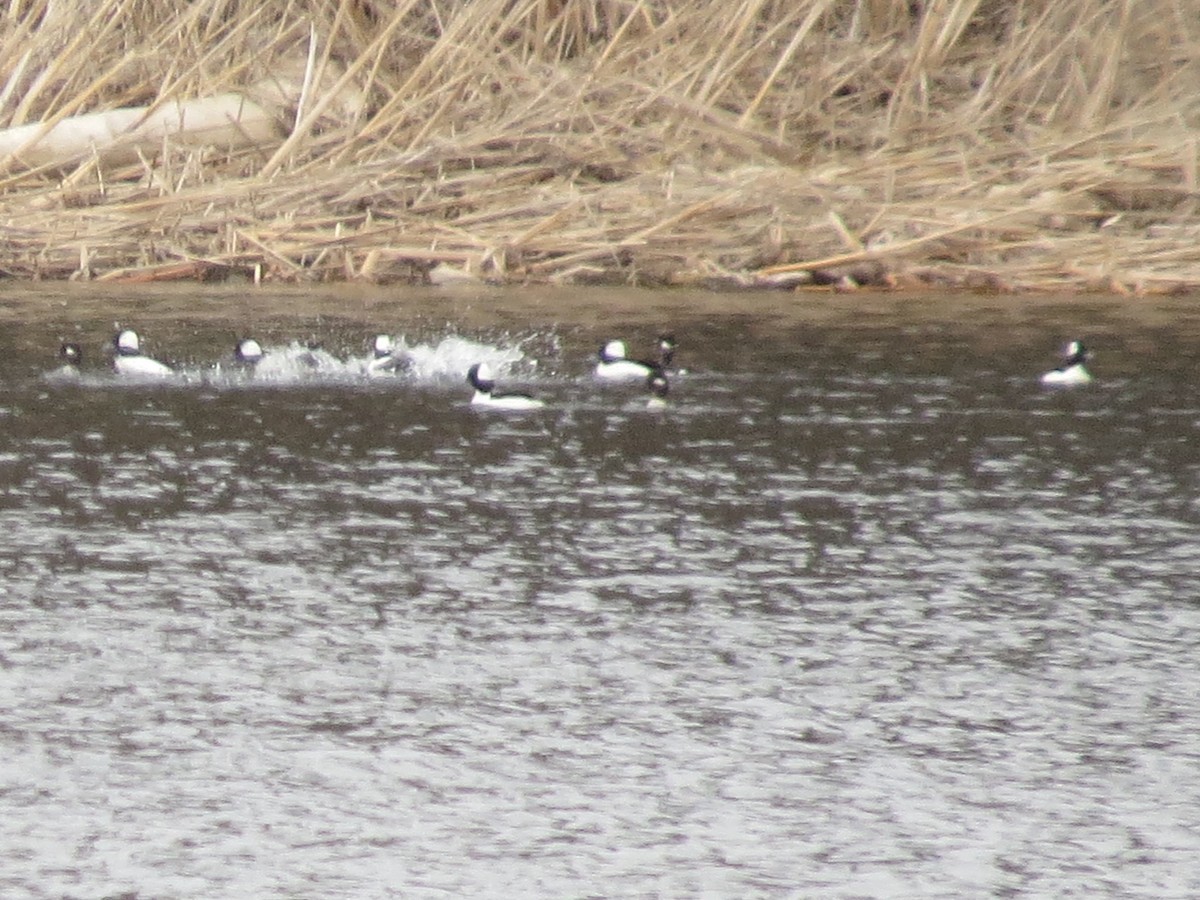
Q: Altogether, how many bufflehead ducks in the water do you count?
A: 9